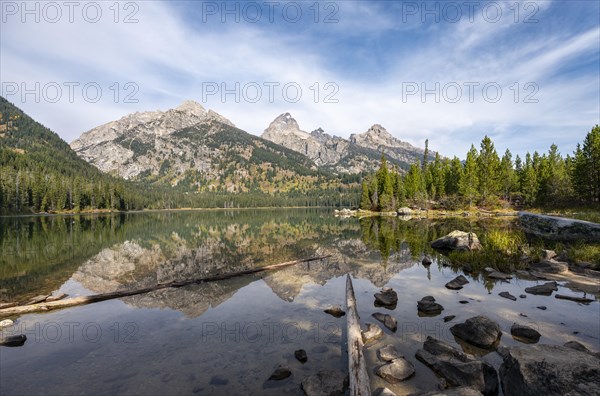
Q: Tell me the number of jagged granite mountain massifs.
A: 3